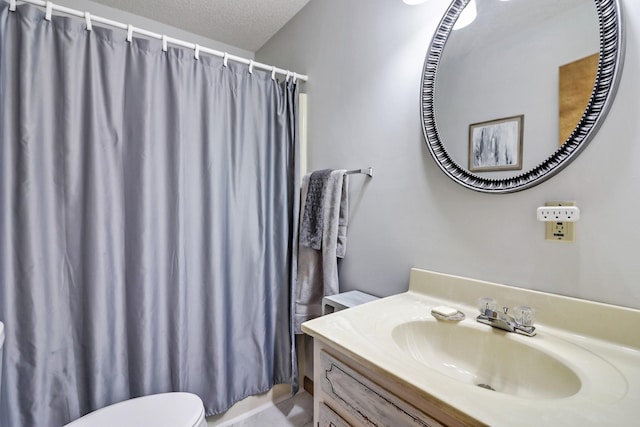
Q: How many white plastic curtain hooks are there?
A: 11